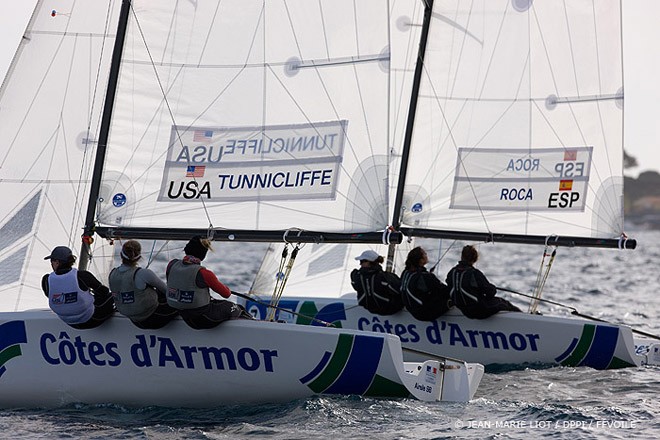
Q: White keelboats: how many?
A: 2